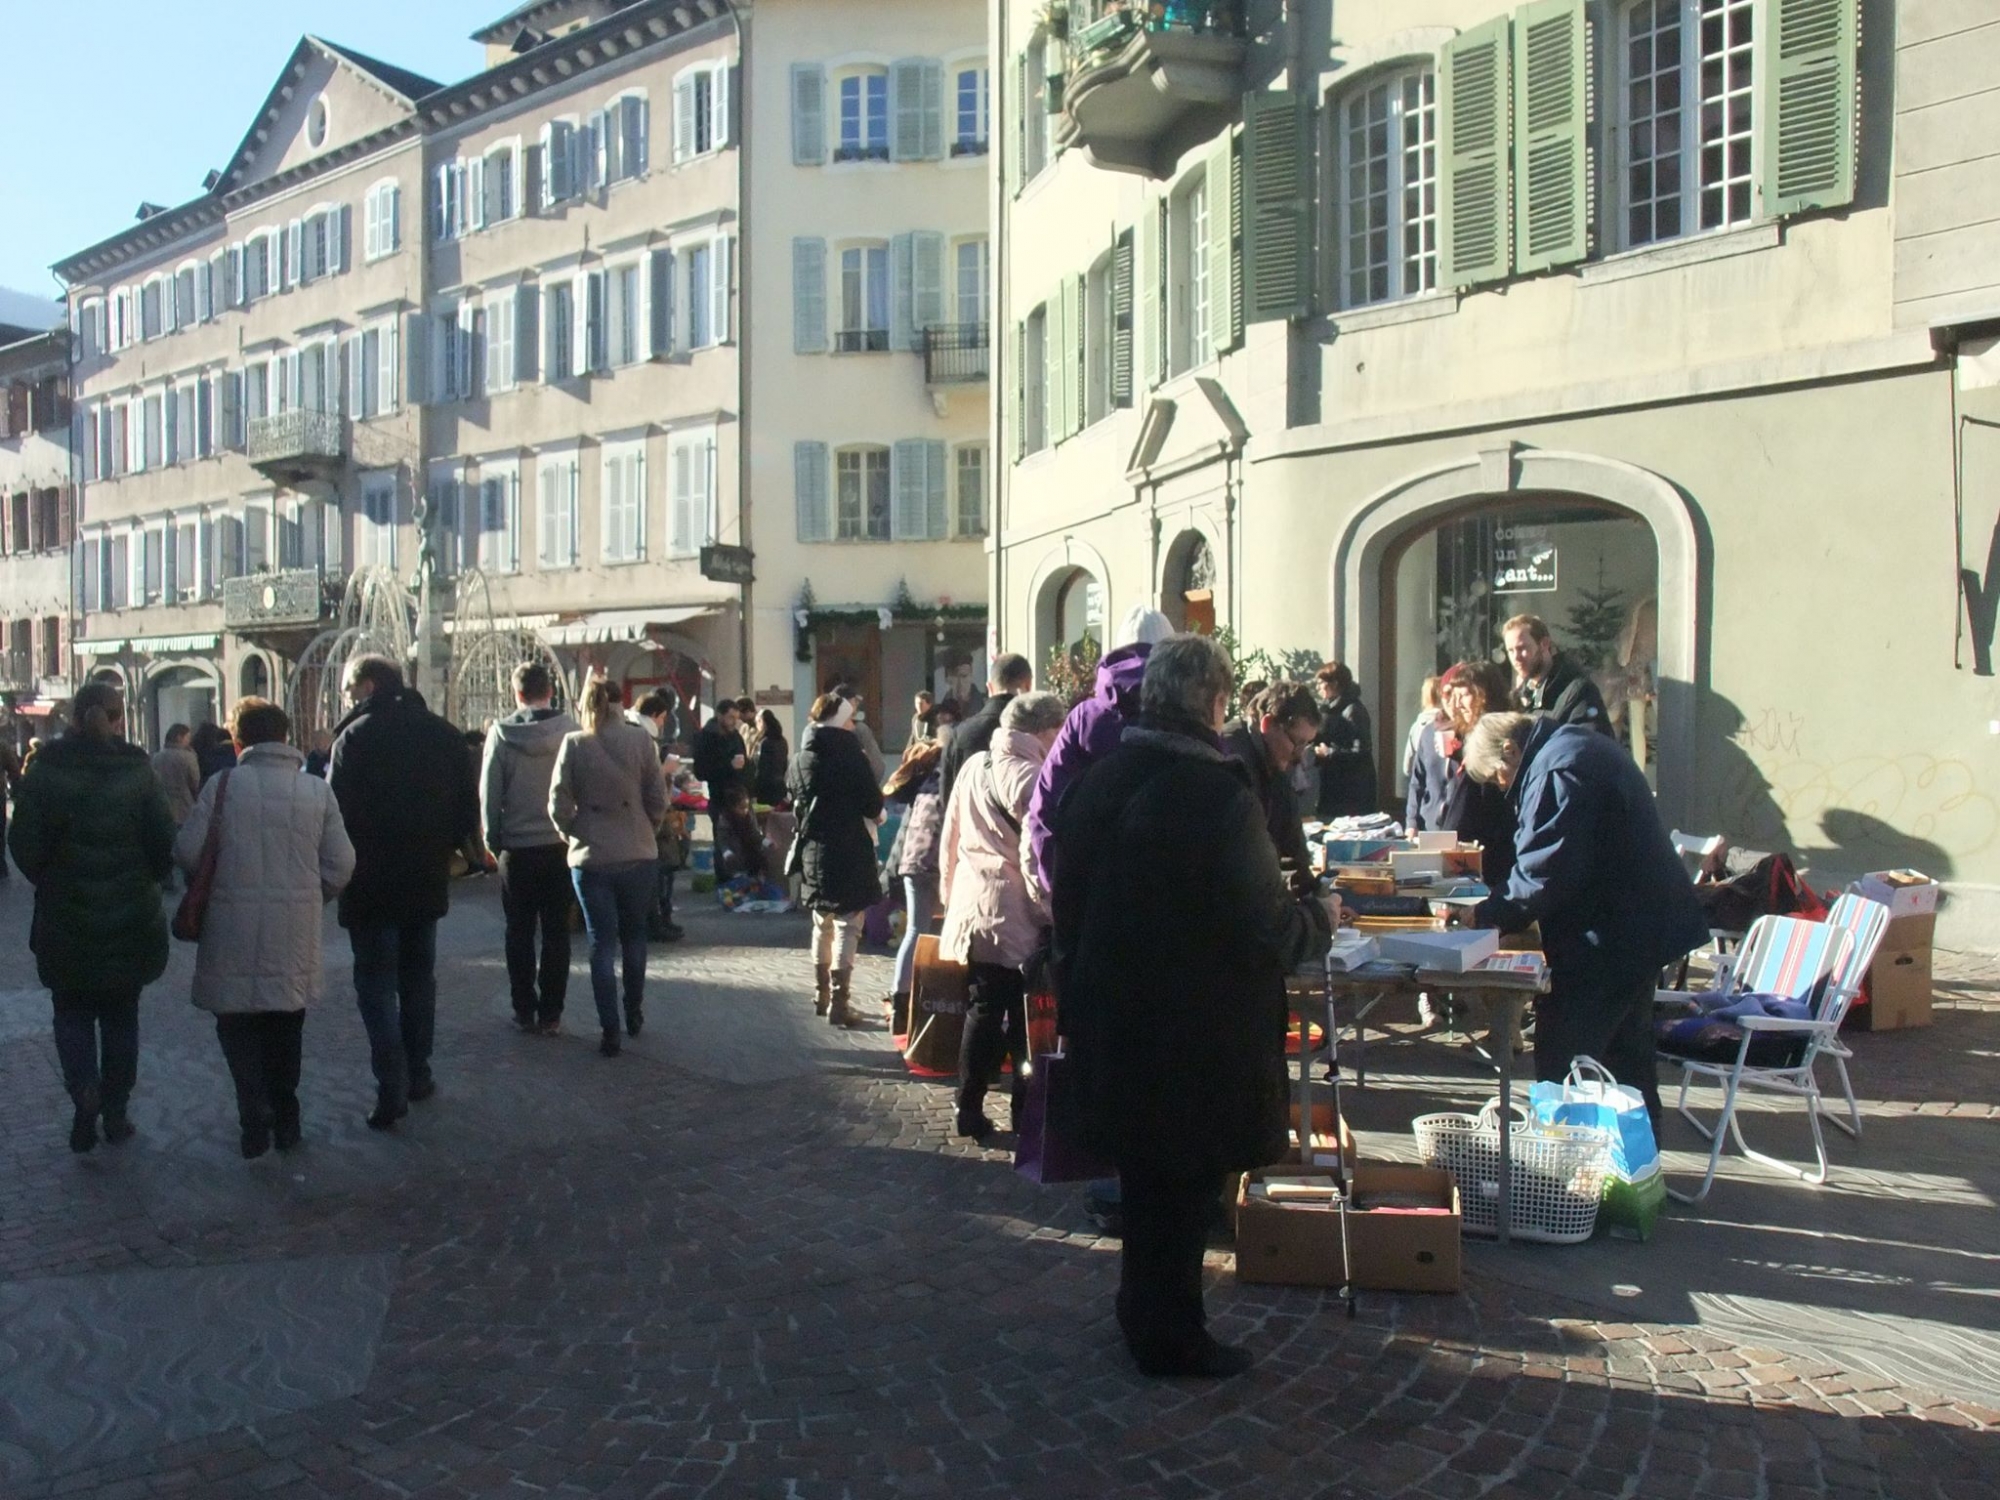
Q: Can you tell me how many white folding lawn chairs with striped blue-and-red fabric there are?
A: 2